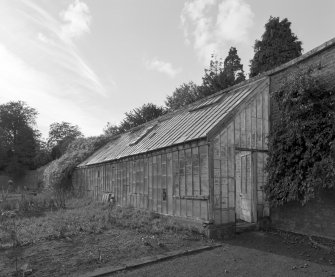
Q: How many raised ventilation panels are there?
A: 2